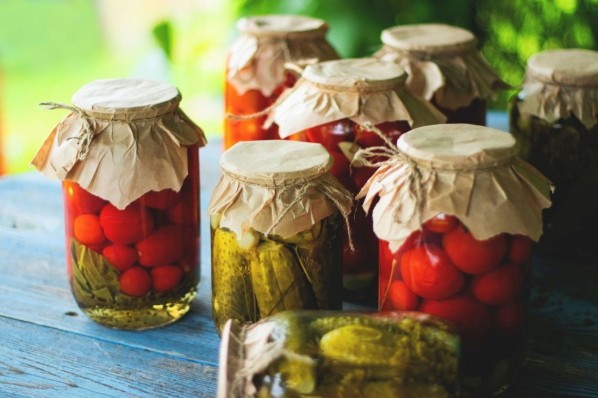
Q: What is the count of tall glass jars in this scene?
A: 8